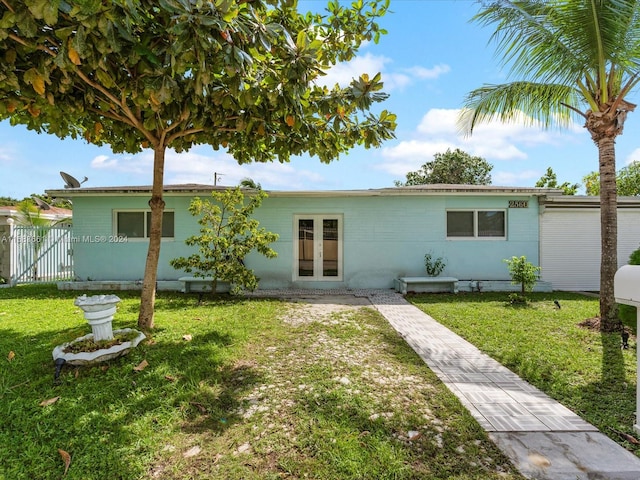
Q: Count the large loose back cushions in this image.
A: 0